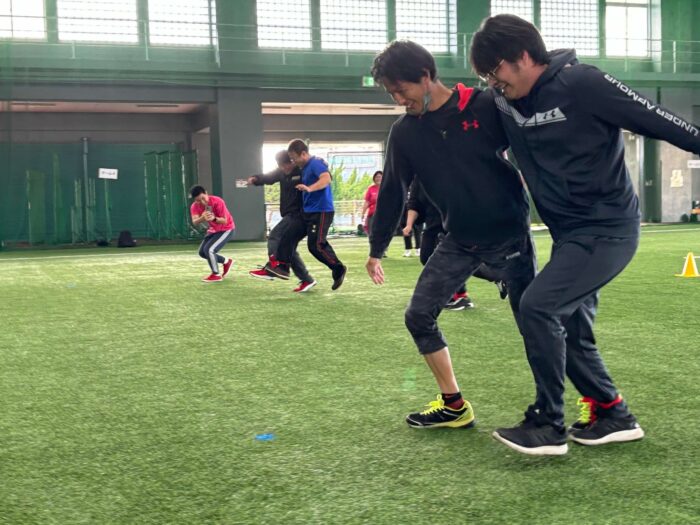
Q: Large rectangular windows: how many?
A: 9